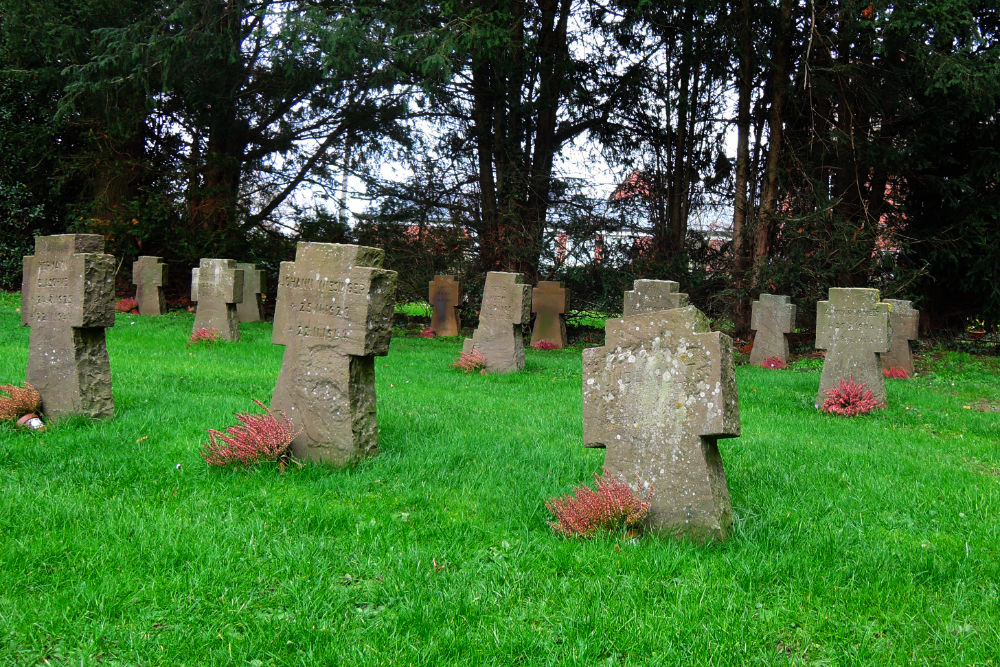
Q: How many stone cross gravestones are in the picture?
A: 13